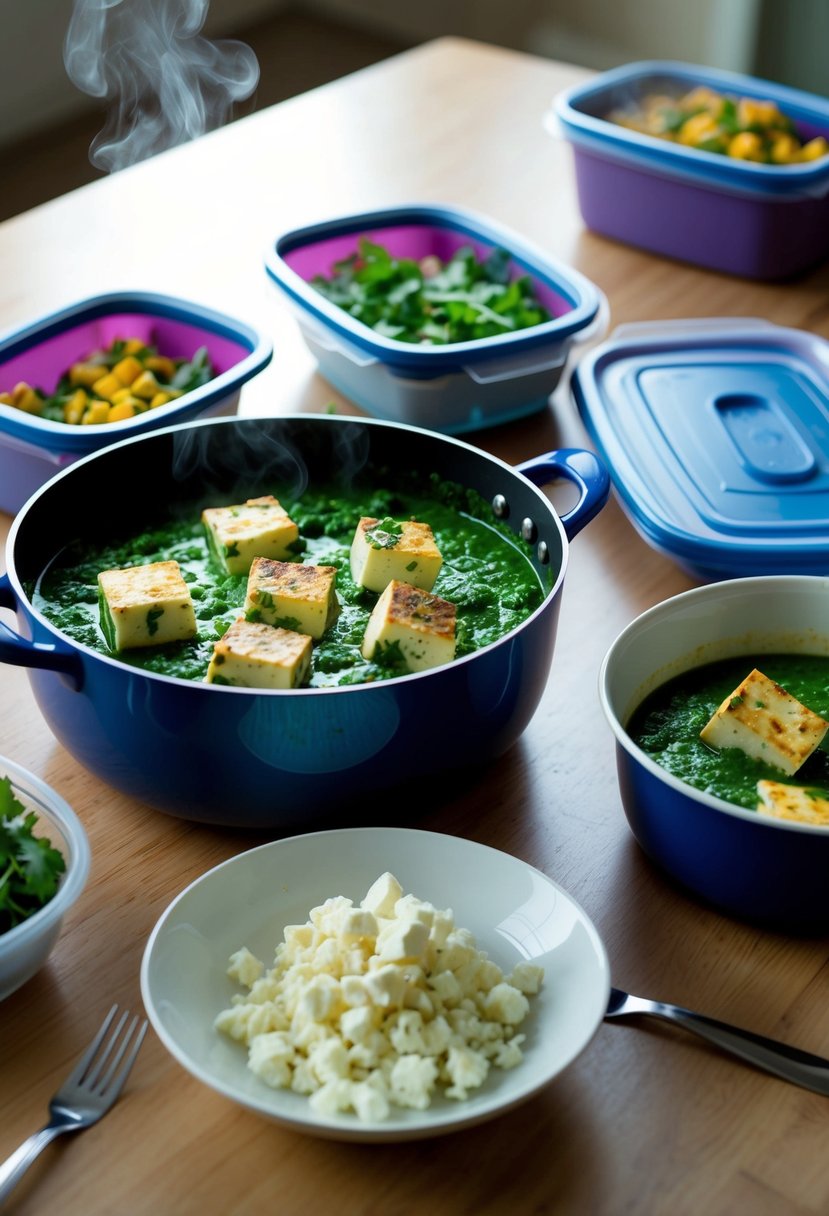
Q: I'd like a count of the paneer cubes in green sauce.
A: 8